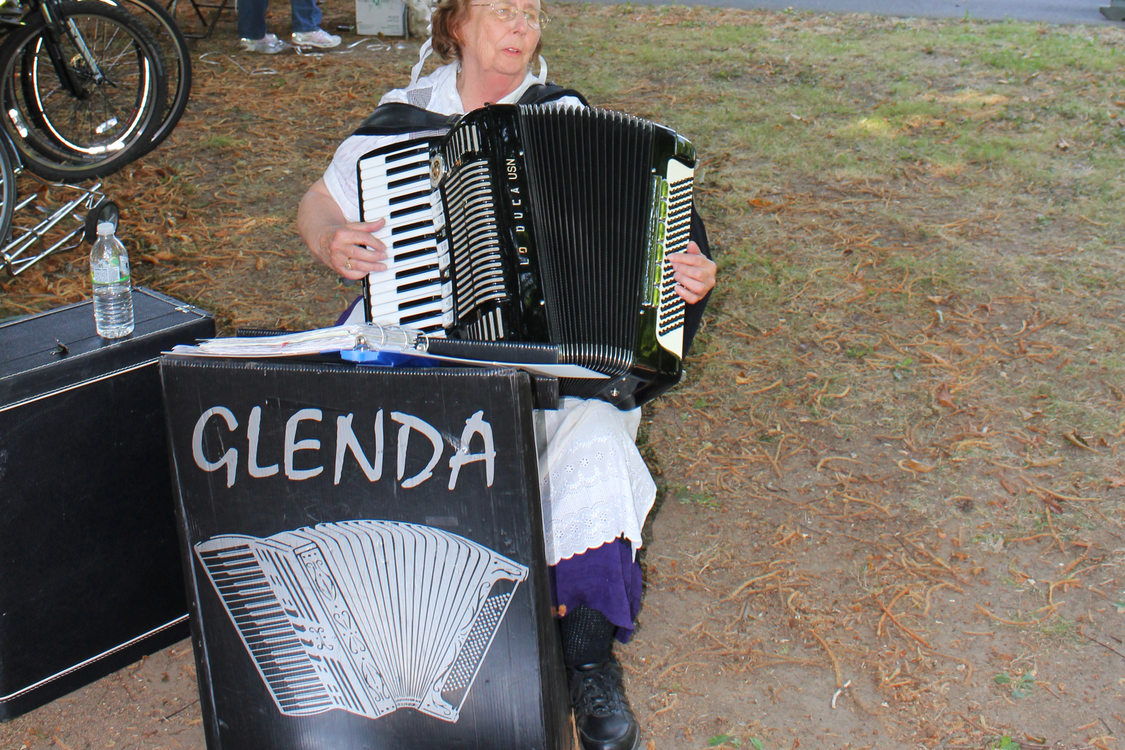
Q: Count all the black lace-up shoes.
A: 1